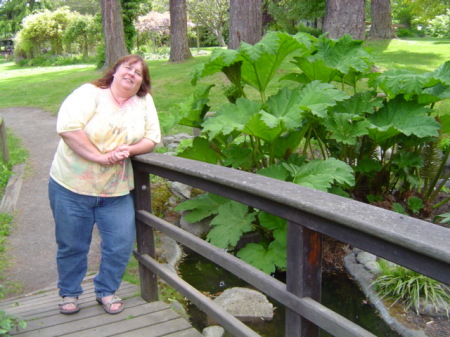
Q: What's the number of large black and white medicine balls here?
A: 0